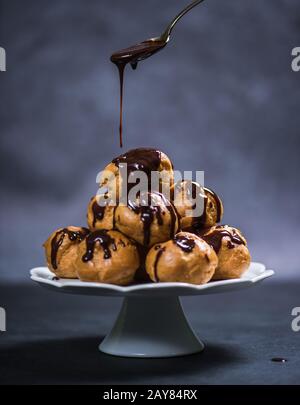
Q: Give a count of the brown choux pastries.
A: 8